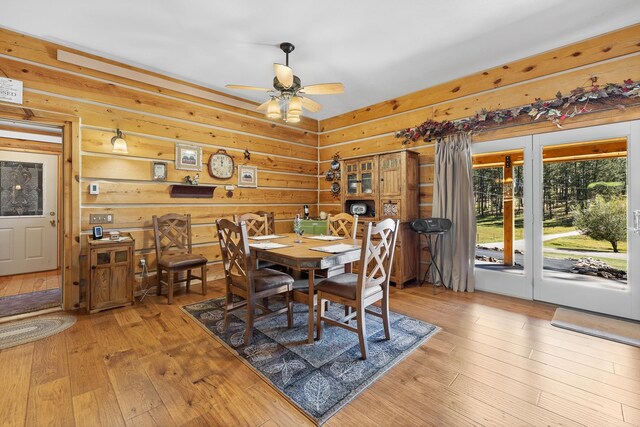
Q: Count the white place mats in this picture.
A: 4